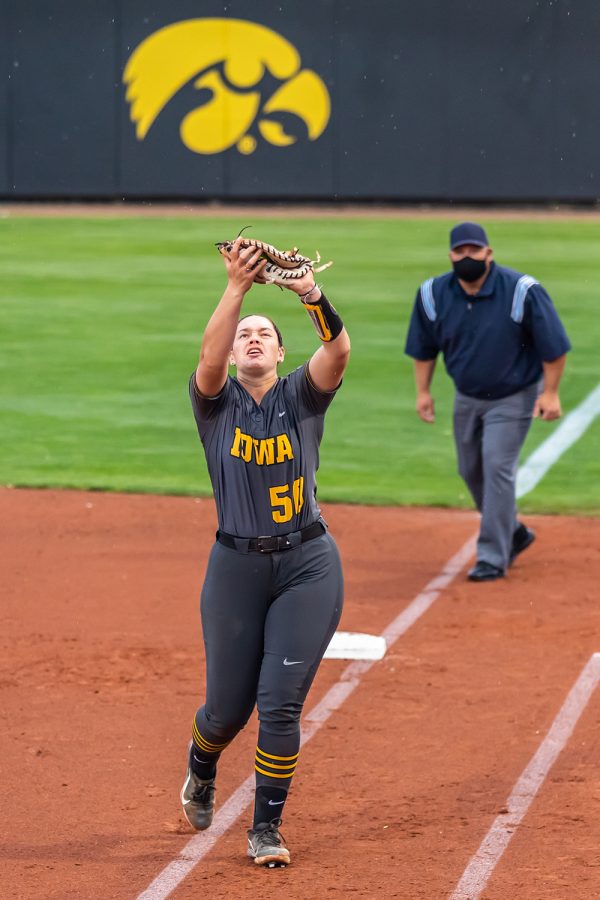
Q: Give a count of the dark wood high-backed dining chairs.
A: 0